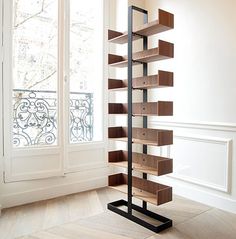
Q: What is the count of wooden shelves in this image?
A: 7